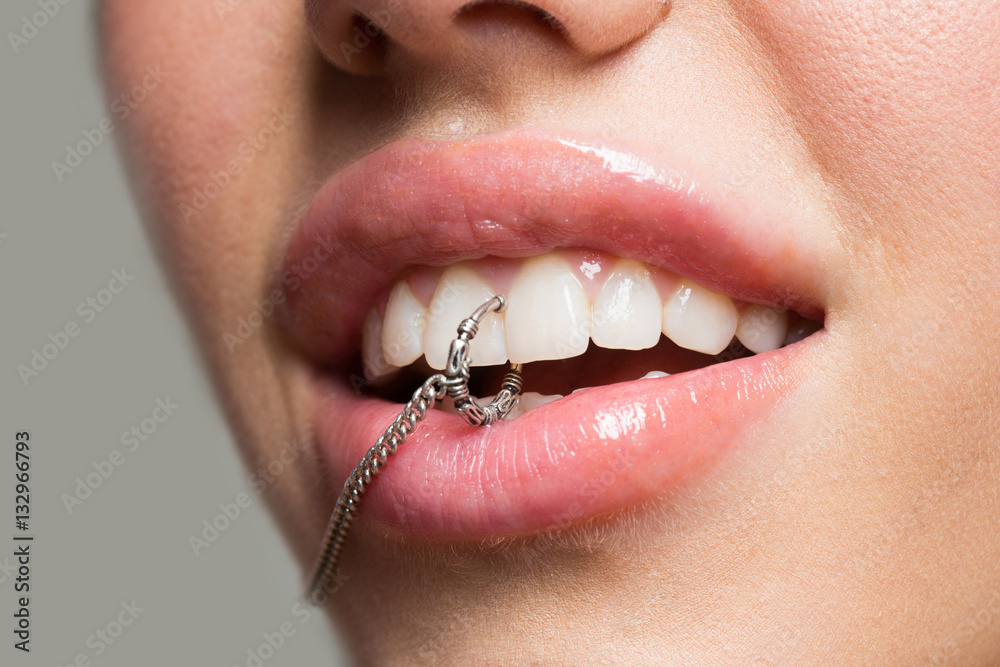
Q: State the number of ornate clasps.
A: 1